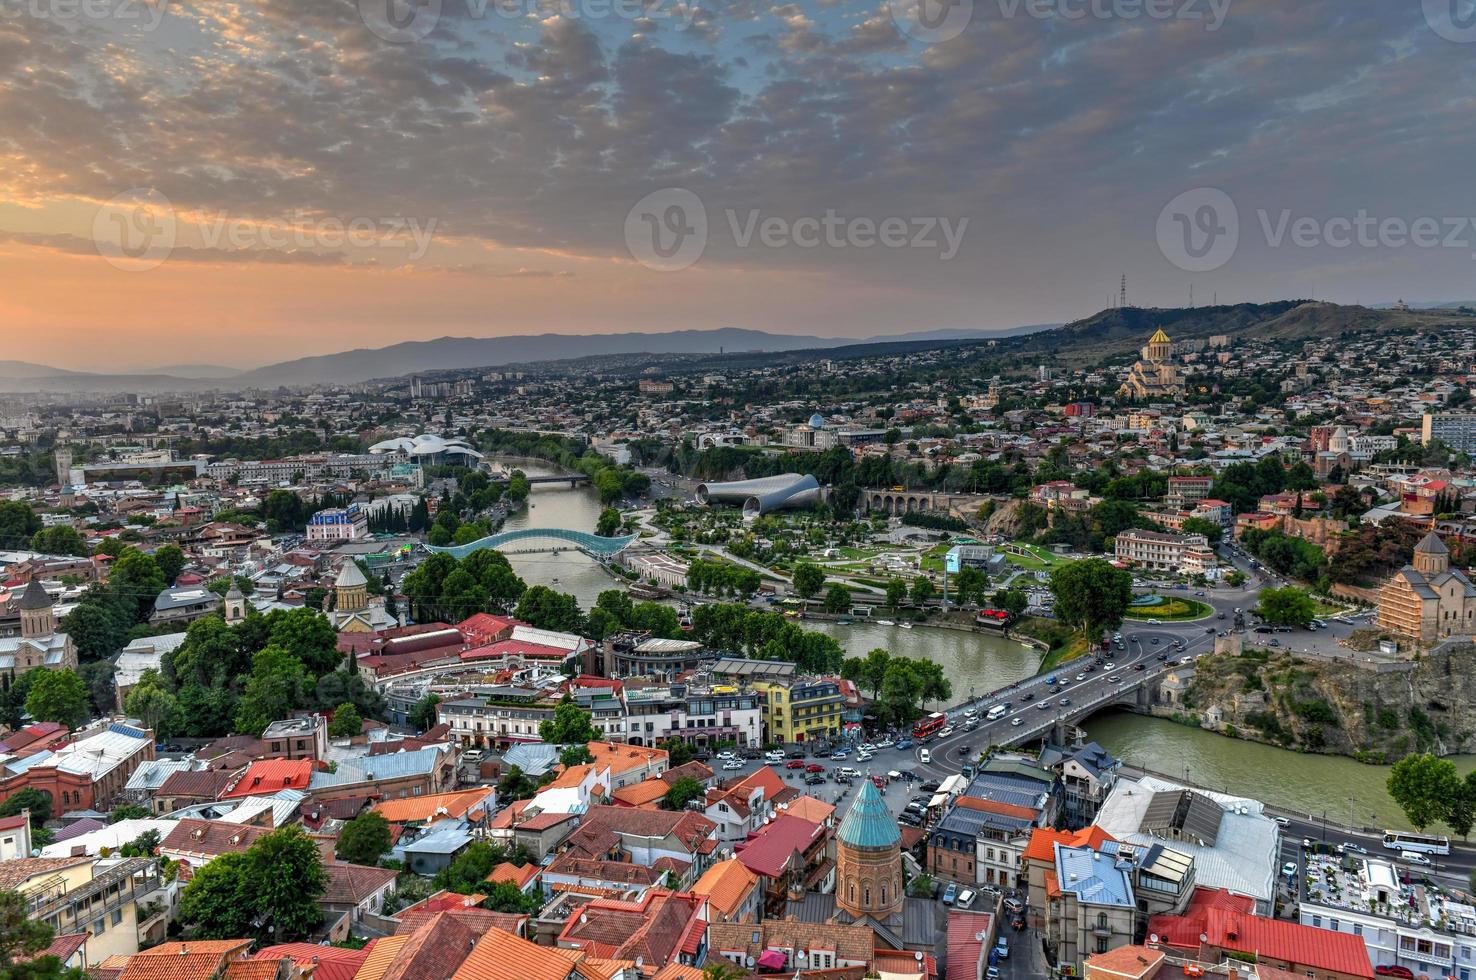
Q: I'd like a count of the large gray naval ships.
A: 0